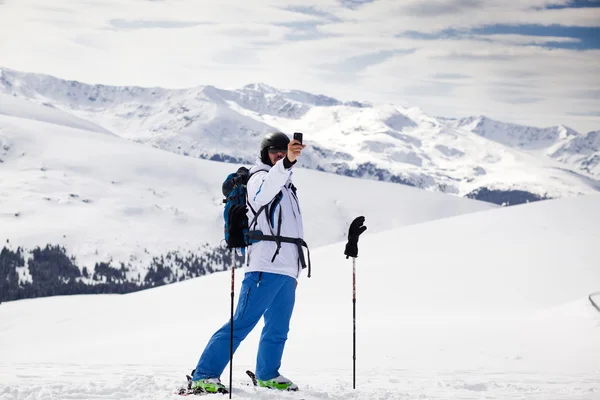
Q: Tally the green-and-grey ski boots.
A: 2